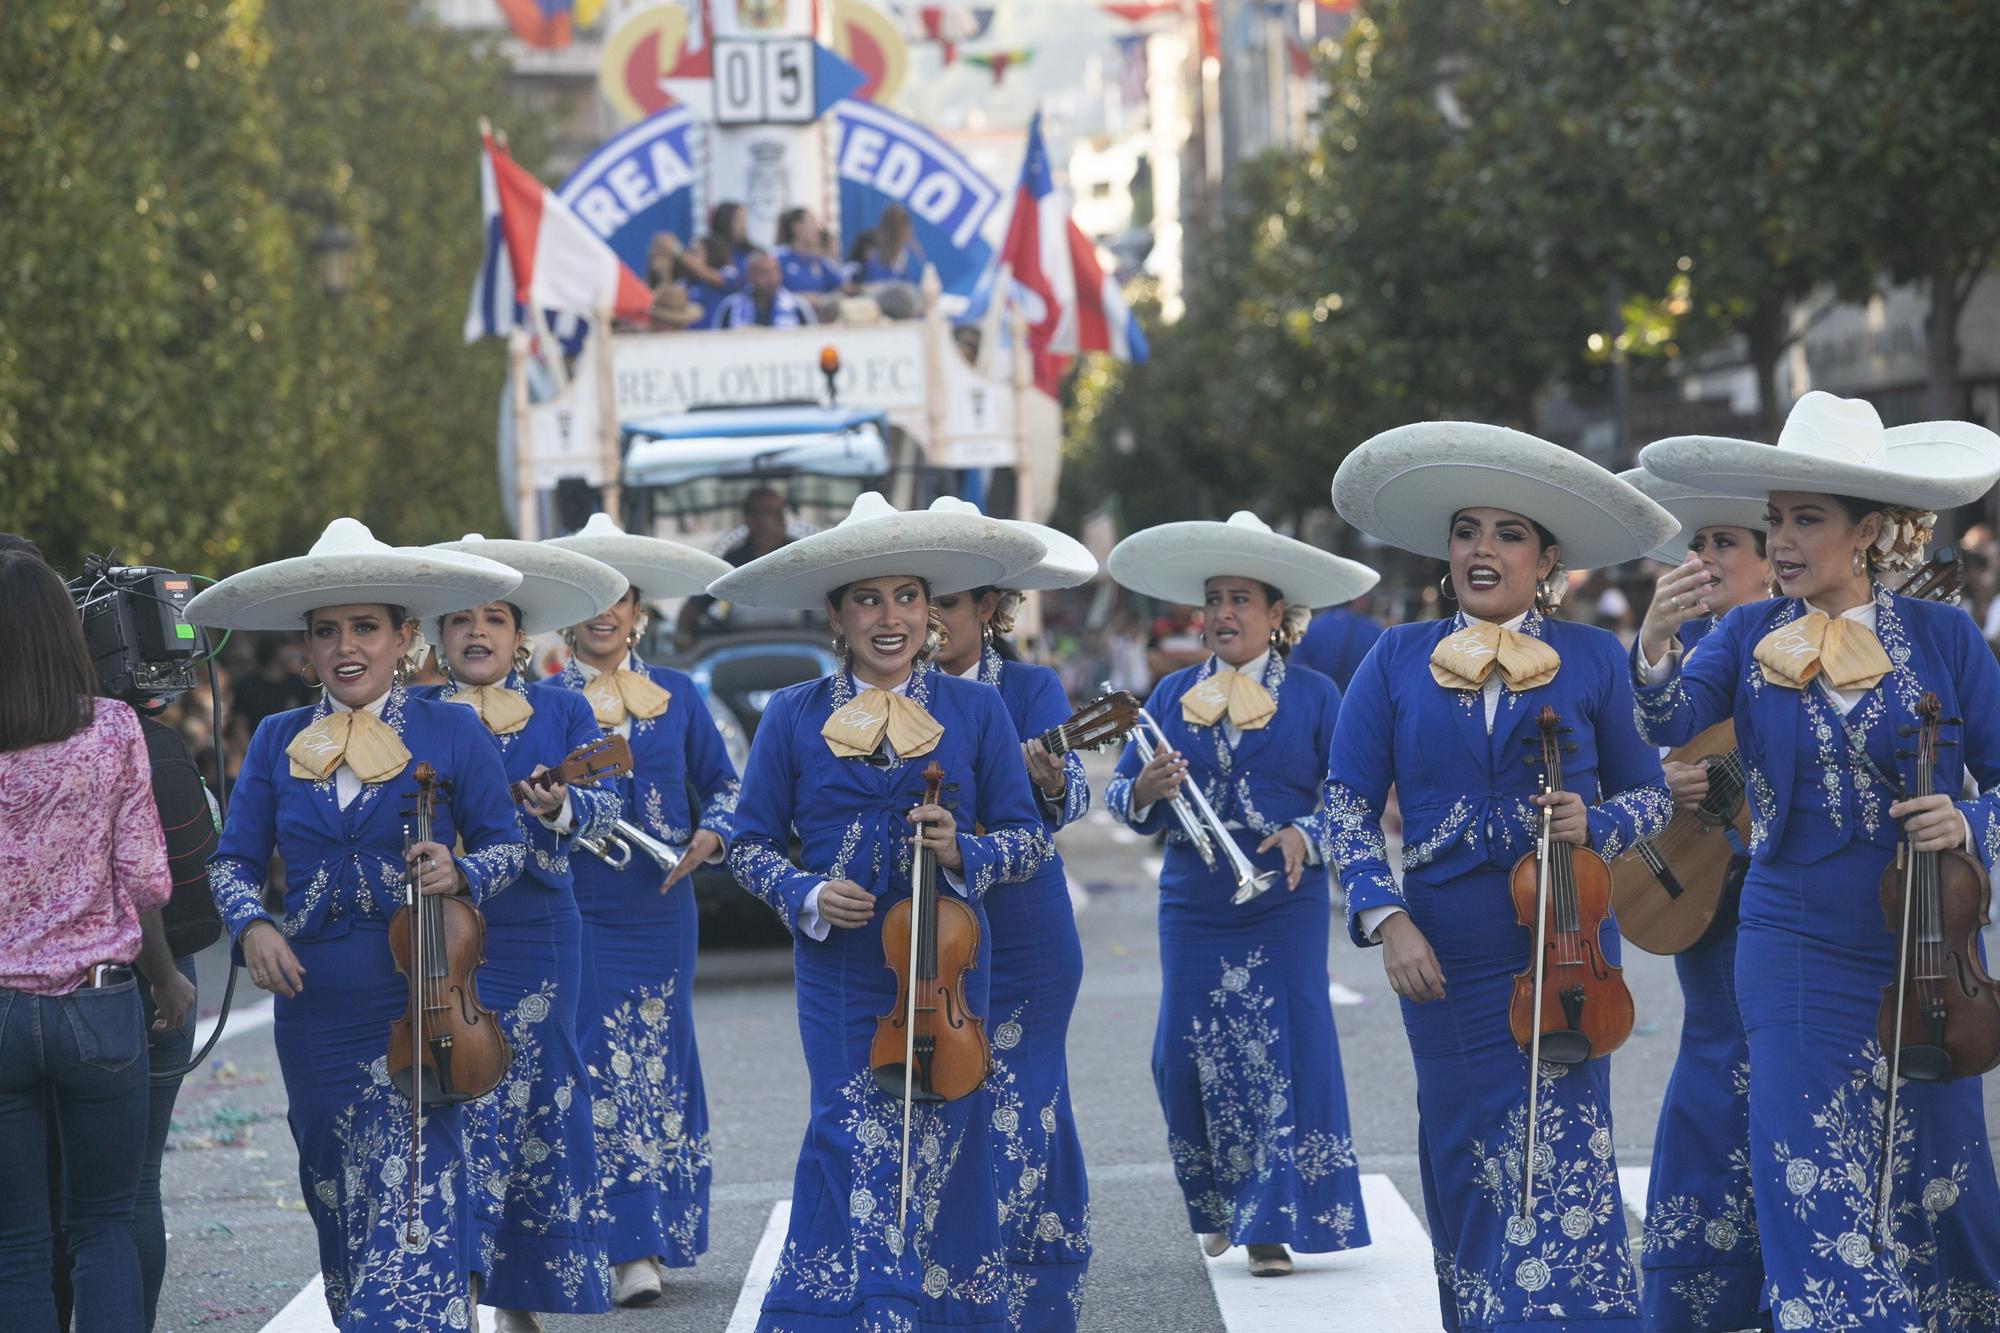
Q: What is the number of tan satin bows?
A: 7